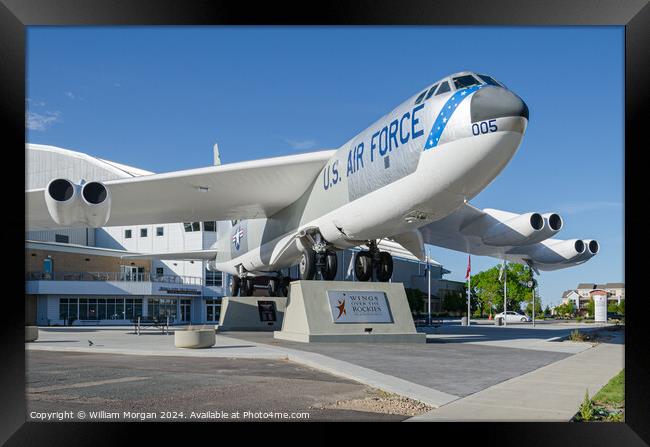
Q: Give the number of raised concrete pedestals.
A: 2